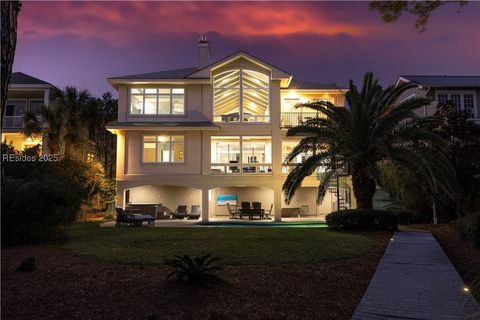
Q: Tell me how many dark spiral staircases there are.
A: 1